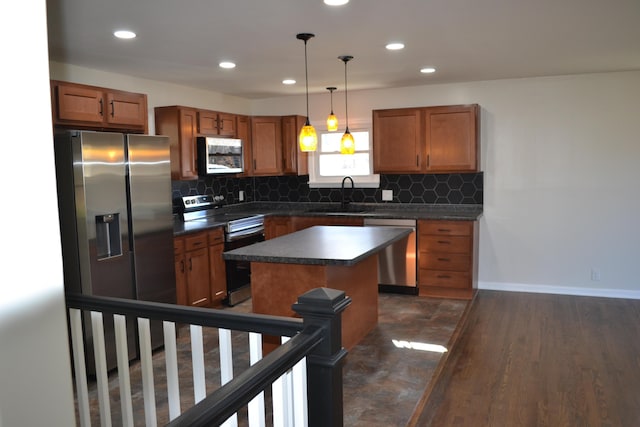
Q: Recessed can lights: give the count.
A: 6